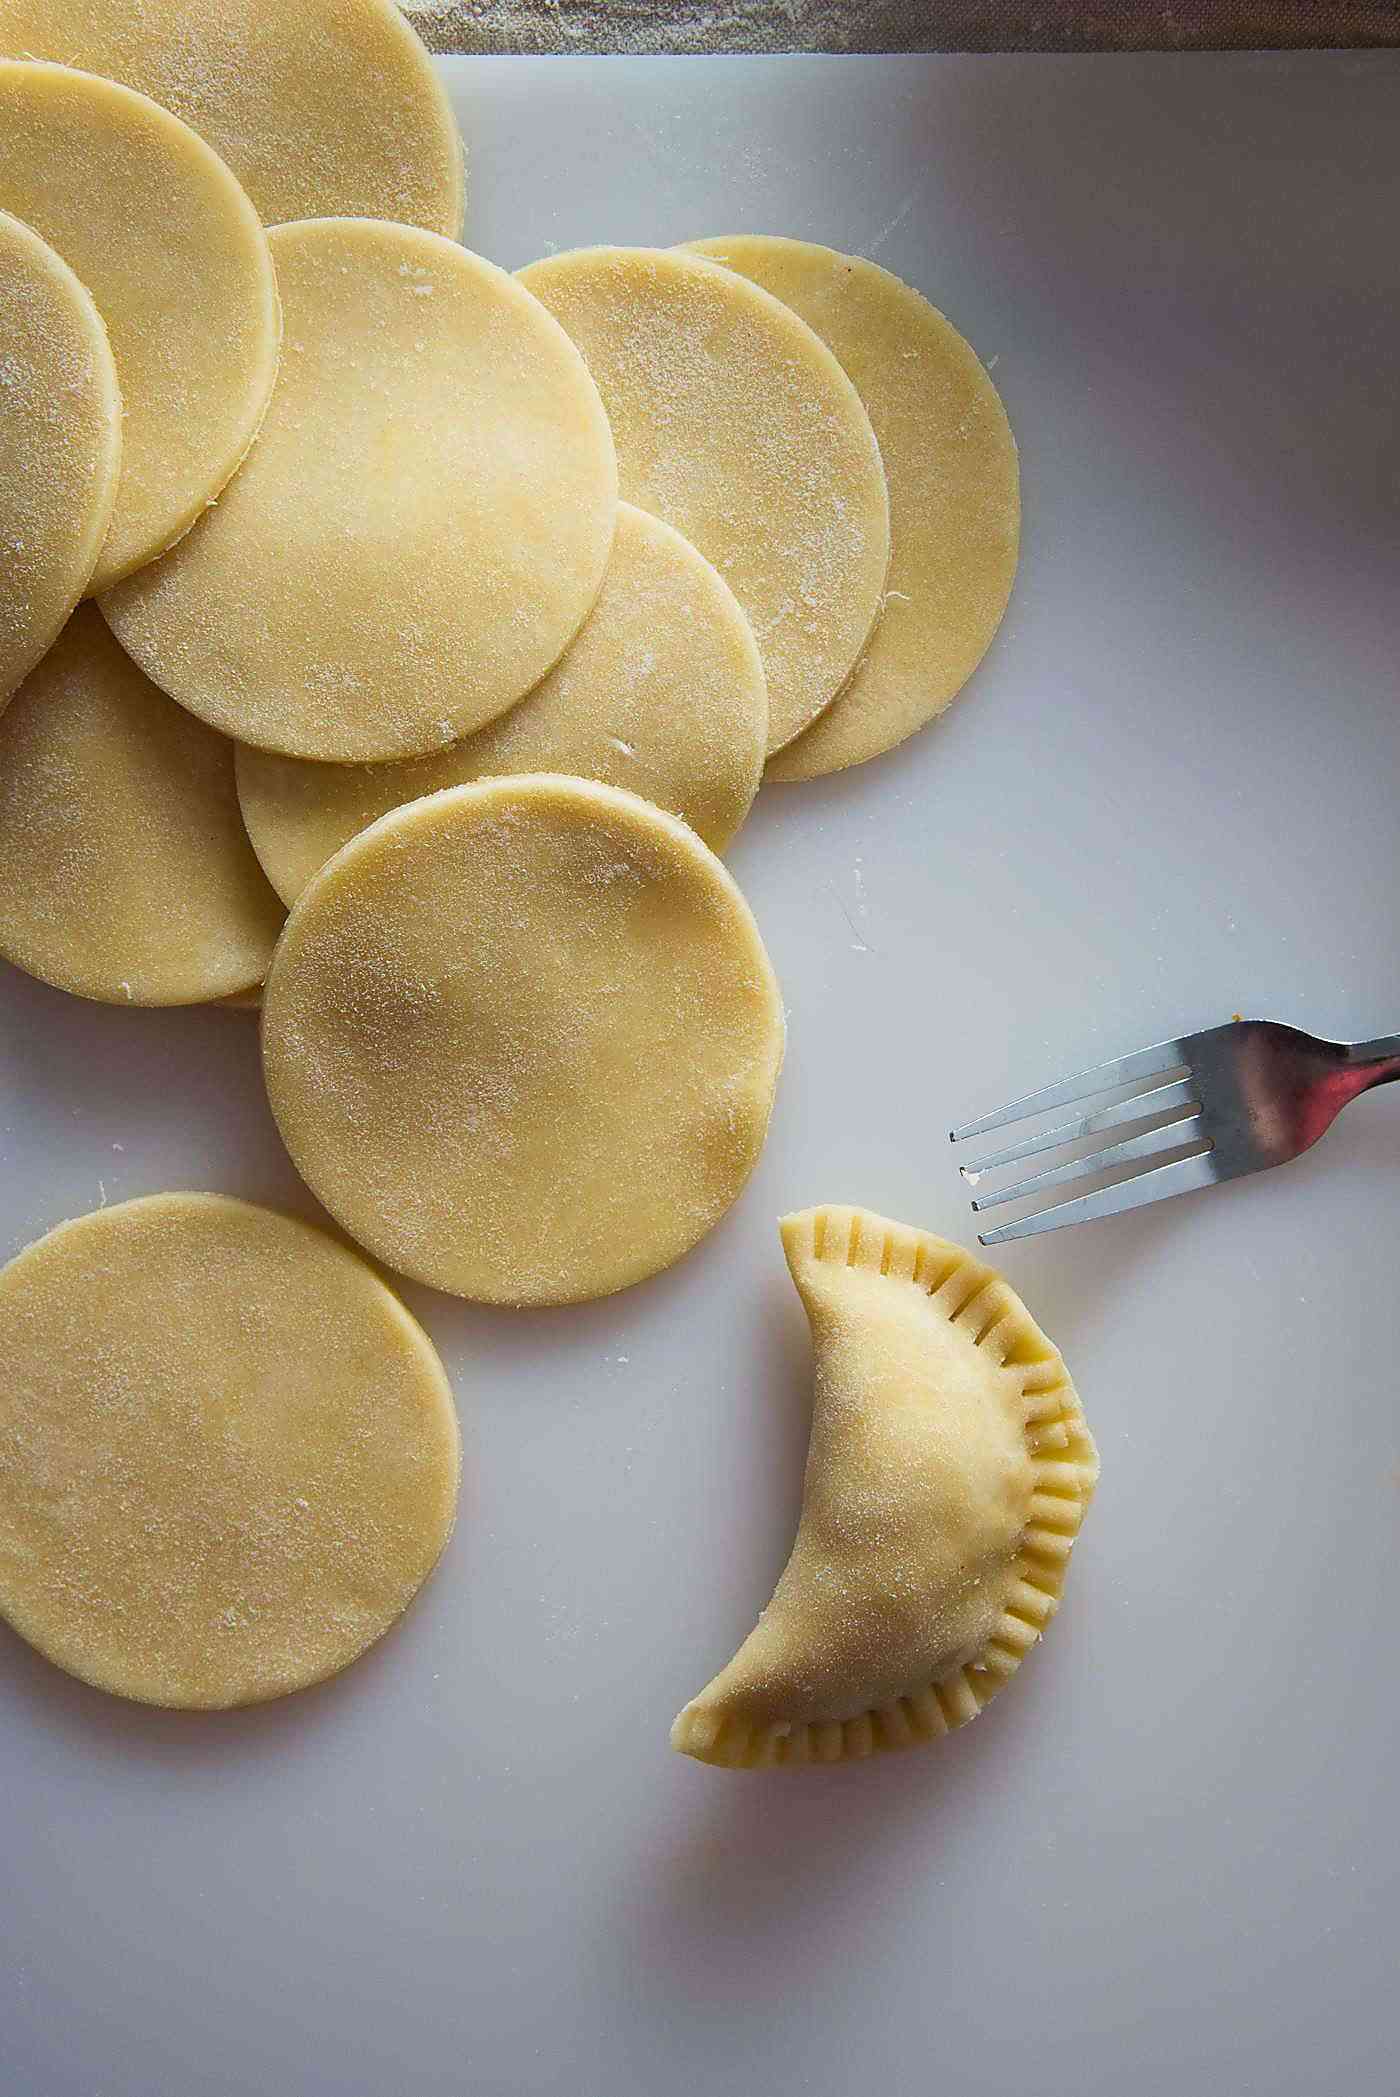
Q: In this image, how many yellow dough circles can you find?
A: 10